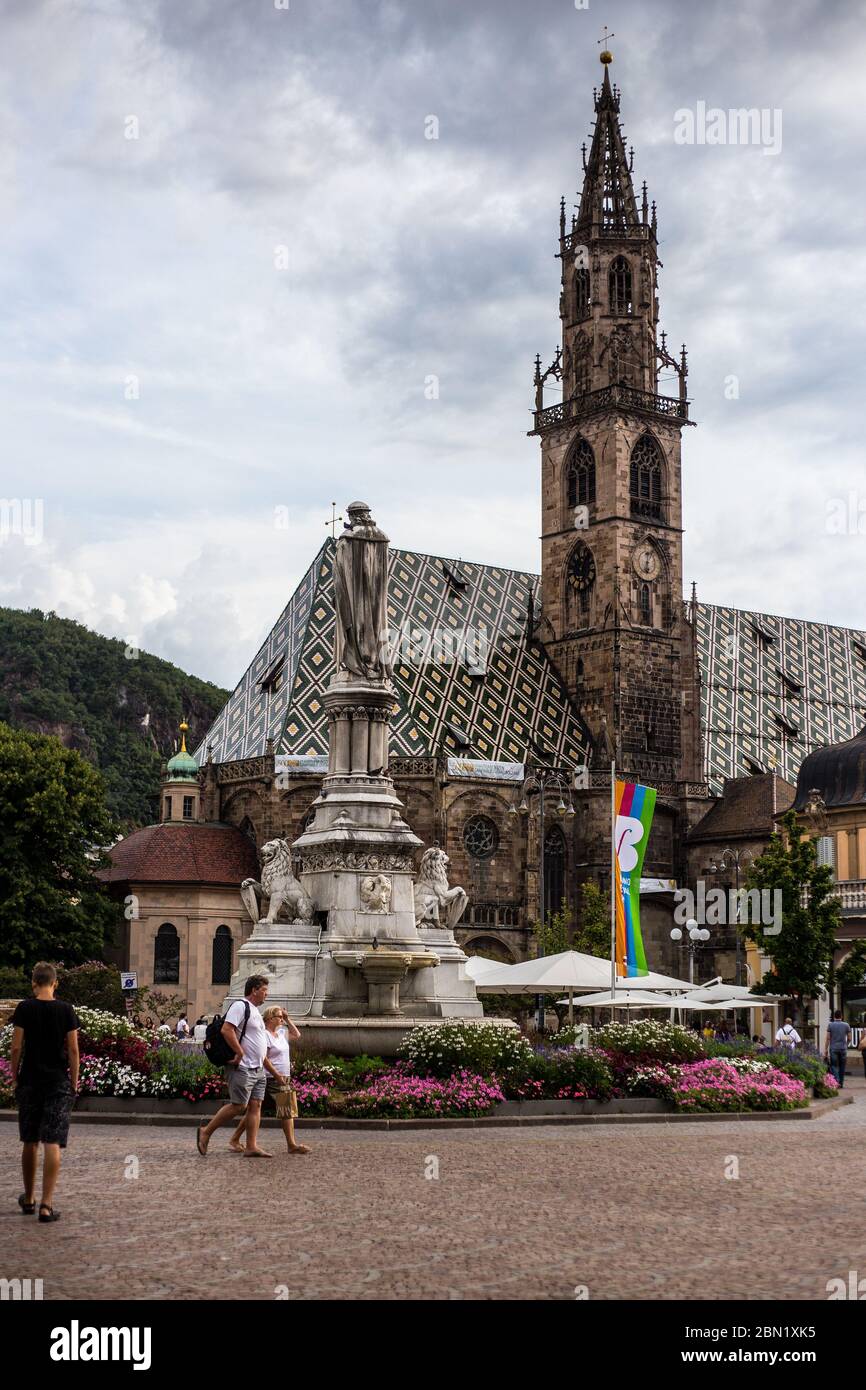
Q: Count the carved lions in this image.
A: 2